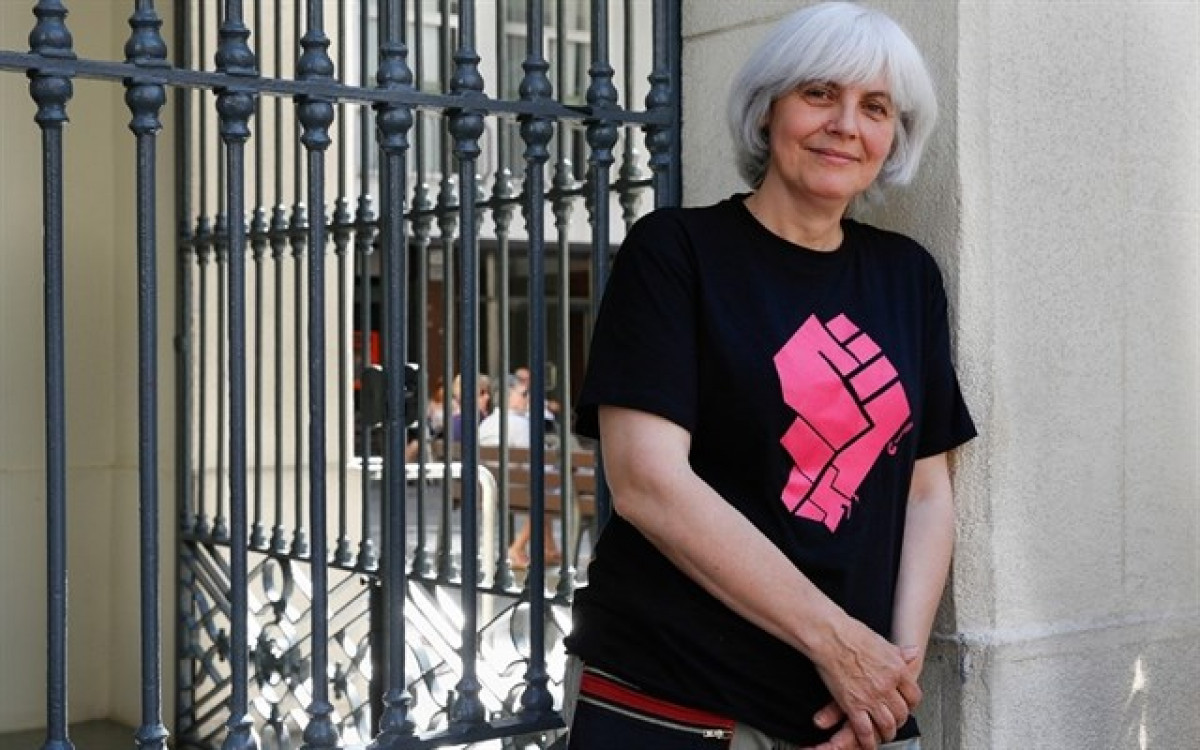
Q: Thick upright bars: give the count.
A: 9